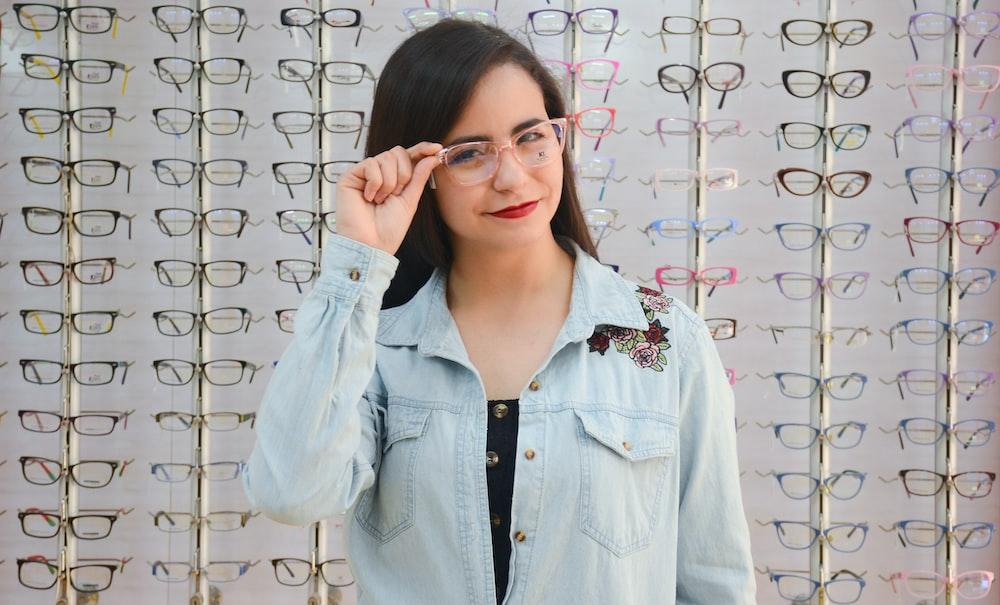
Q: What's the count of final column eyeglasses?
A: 12